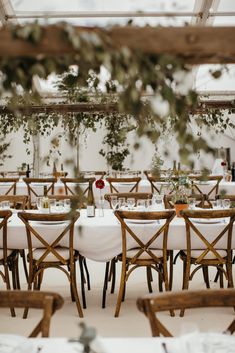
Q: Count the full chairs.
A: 3